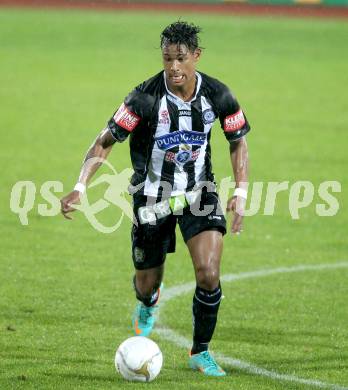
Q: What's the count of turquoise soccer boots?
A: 2